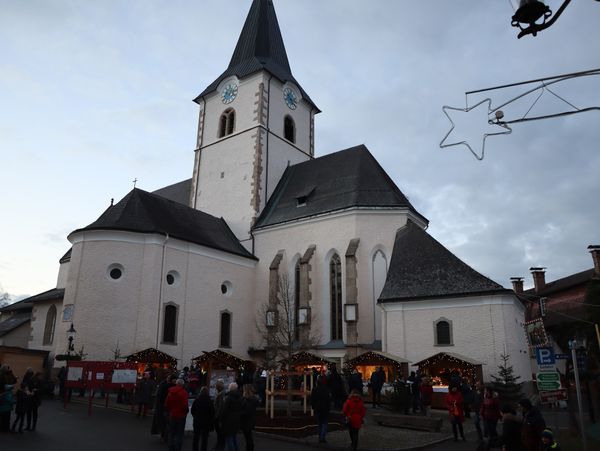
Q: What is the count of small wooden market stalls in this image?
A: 5